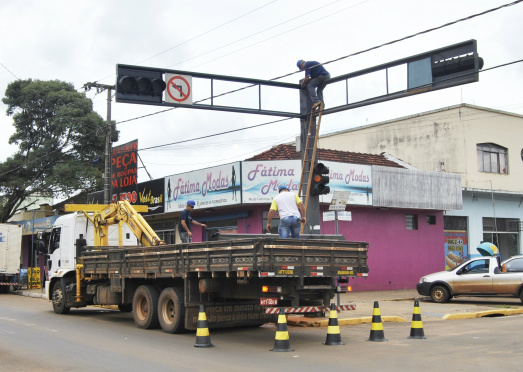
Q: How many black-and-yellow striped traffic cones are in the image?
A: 5